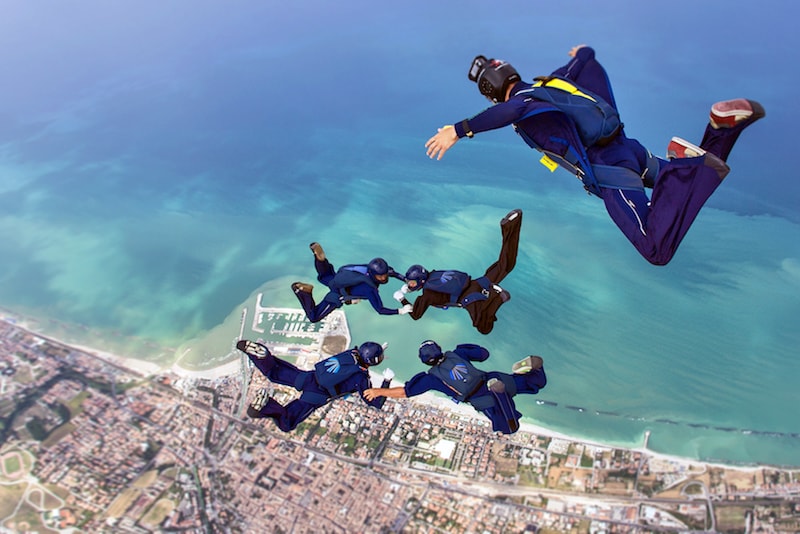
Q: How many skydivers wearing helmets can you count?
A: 5